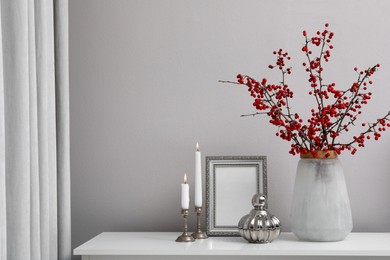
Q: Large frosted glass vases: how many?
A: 1